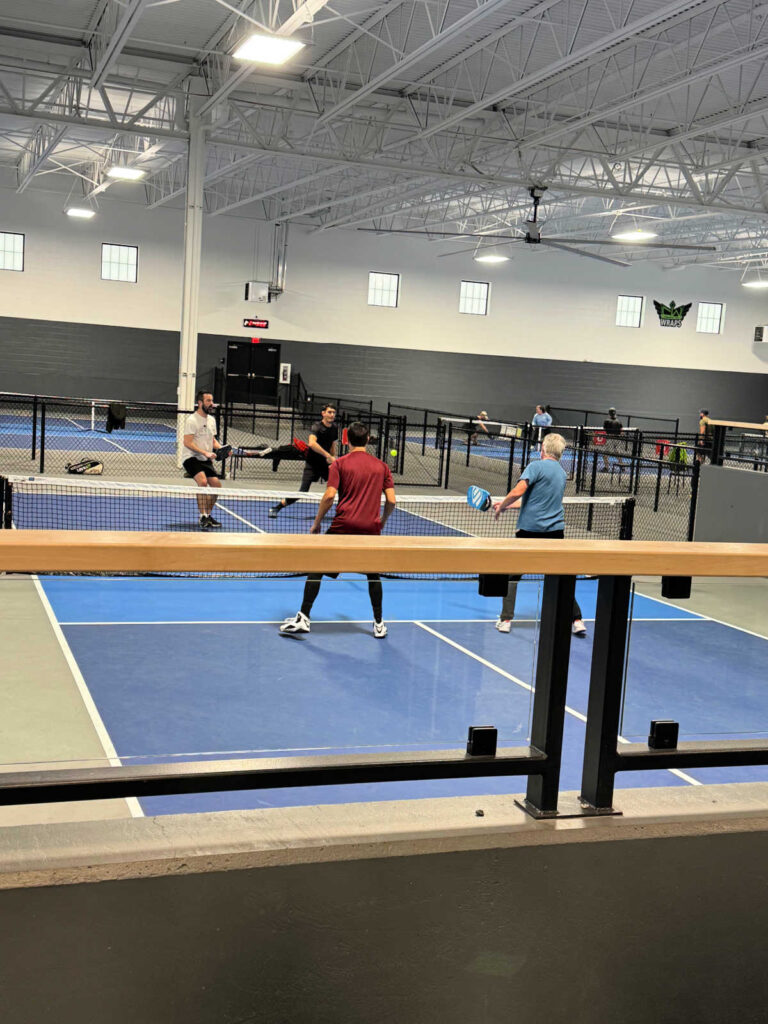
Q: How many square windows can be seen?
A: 6